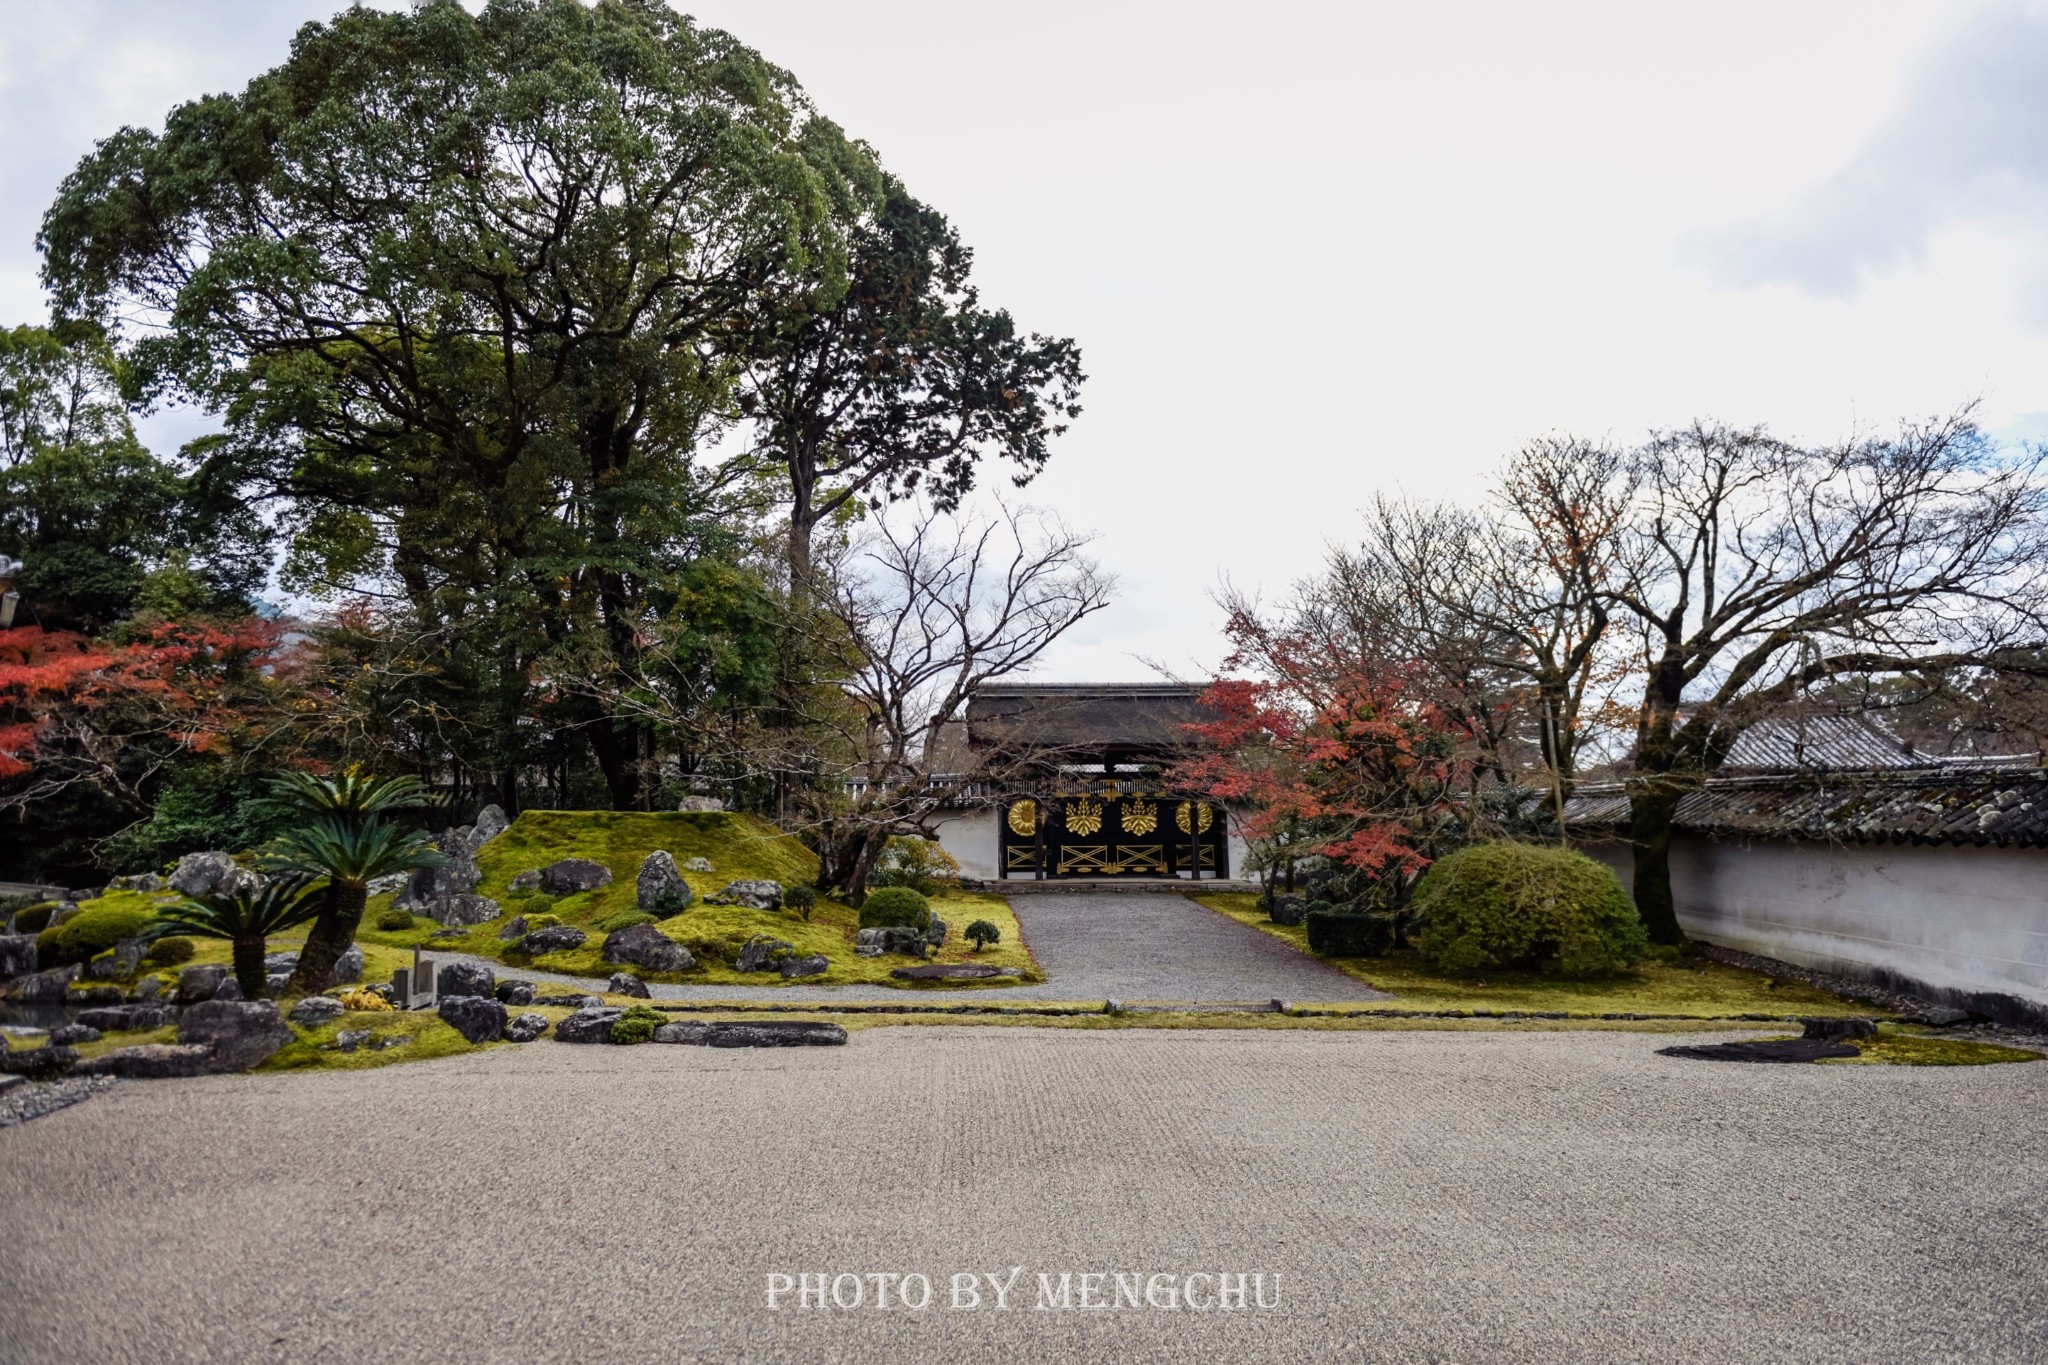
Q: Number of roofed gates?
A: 1